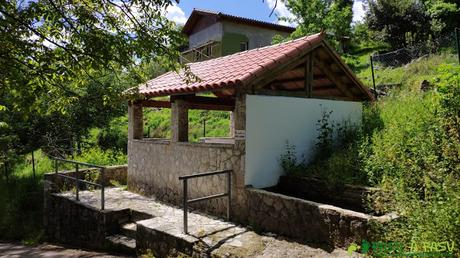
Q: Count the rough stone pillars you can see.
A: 3